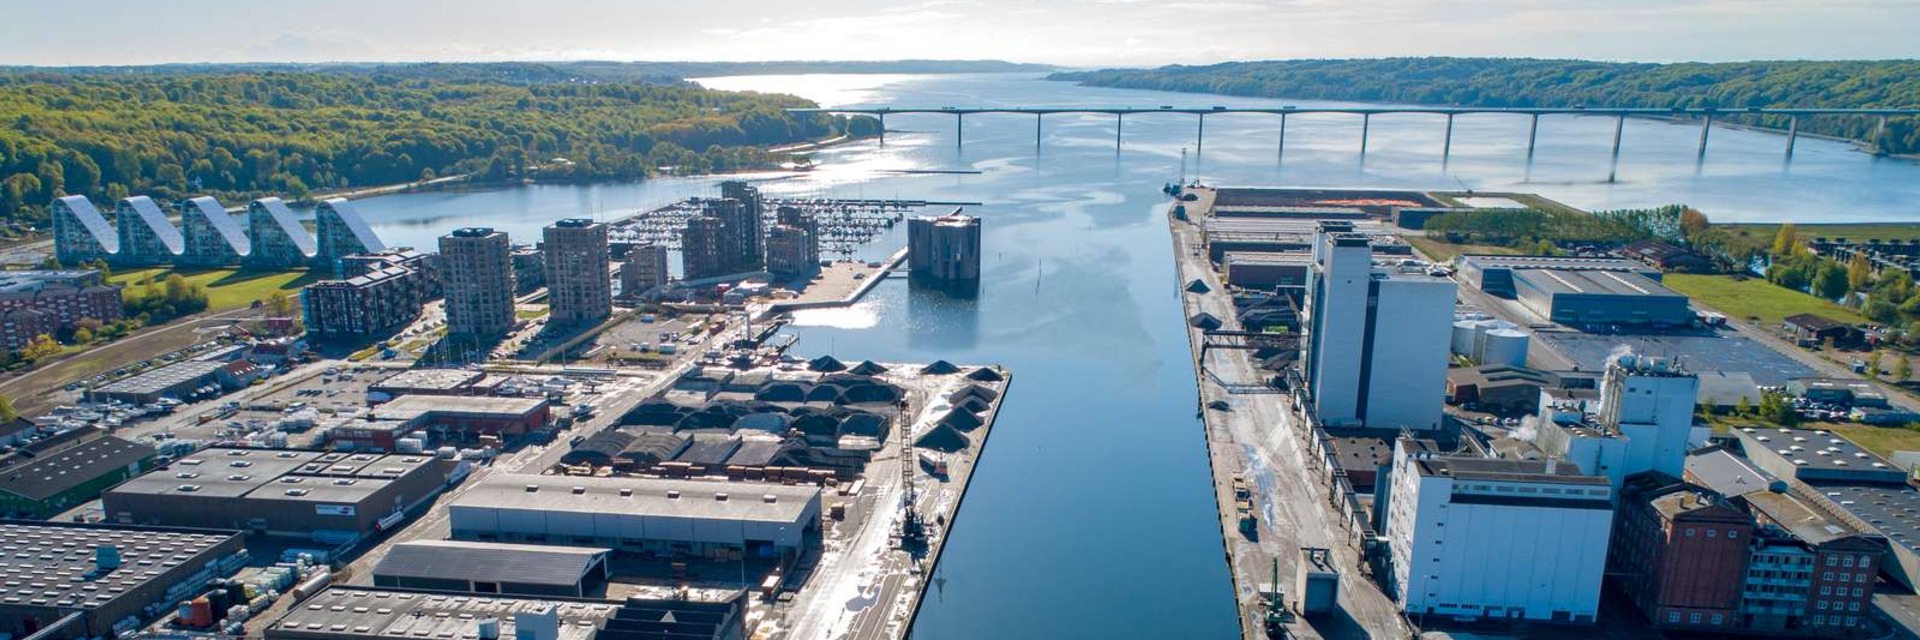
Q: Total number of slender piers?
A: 13